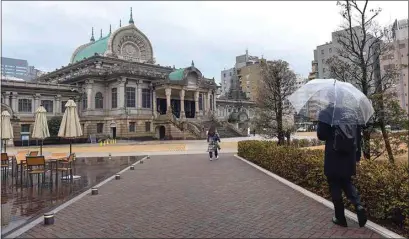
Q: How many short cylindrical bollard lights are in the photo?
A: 6